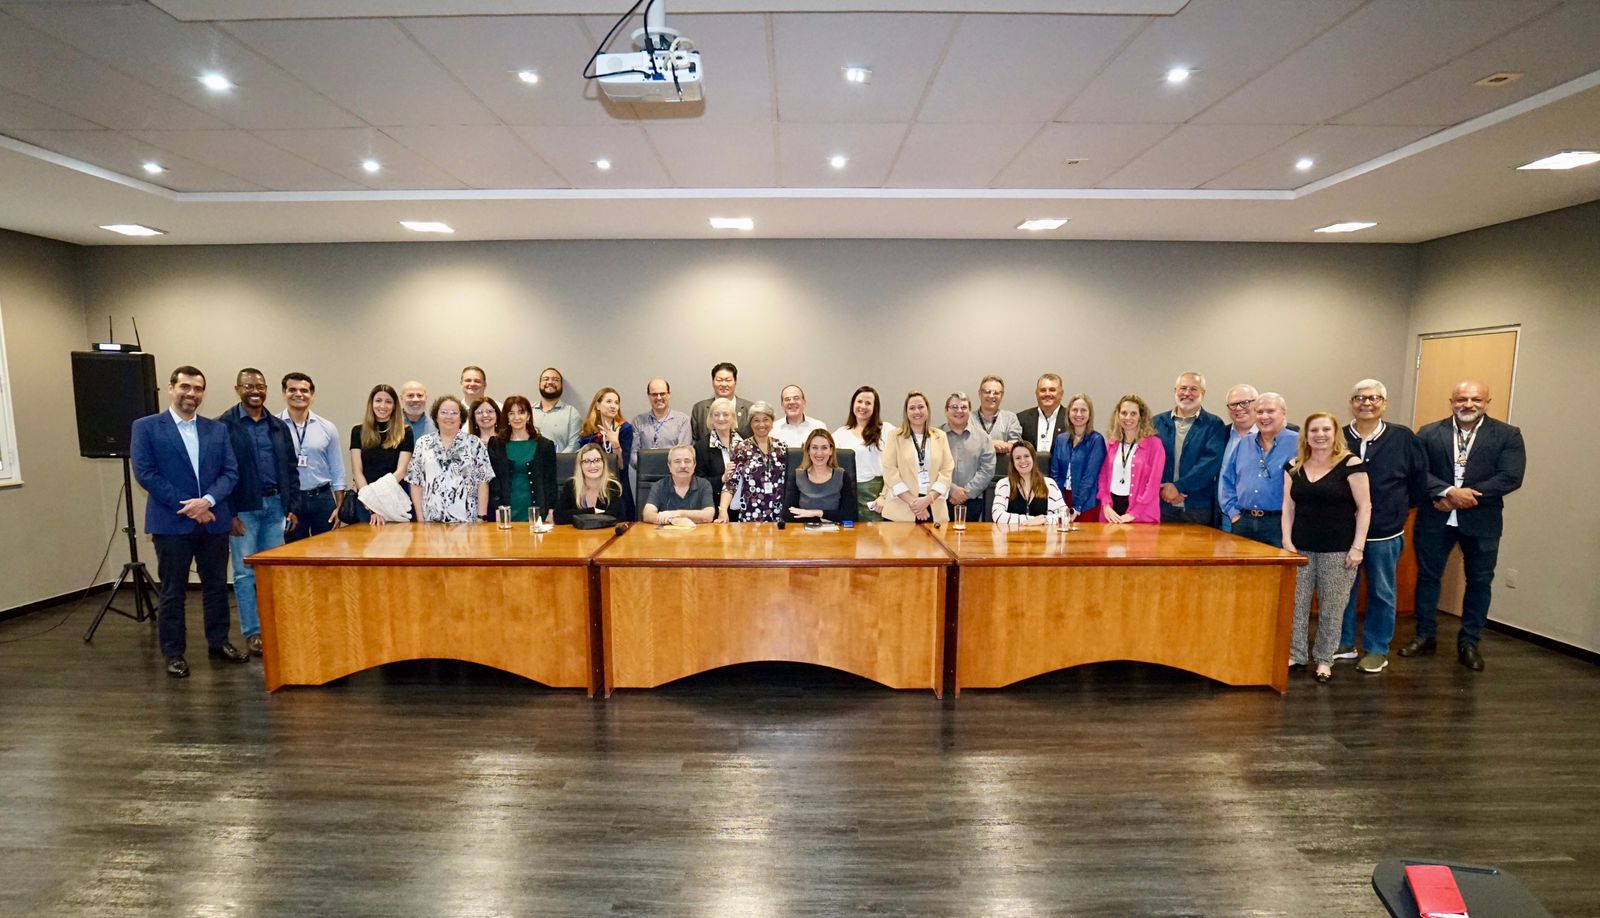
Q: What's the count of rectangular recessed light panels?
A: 6